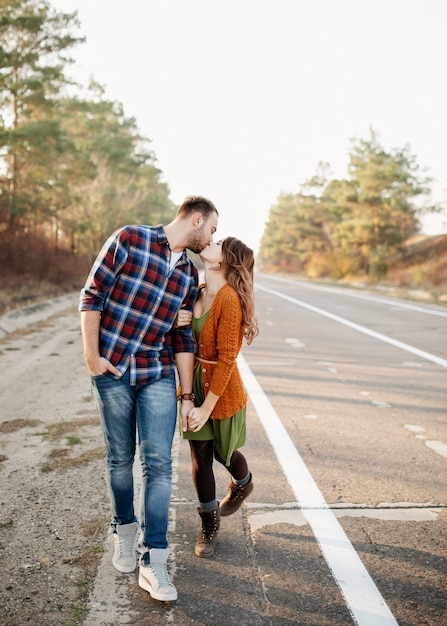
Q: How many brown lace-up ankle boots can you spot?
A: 2